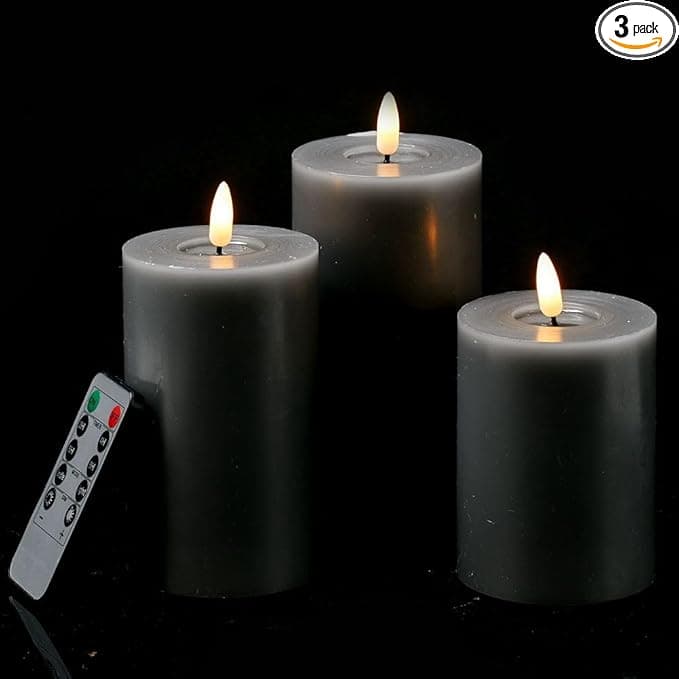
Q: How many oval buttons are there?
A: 10